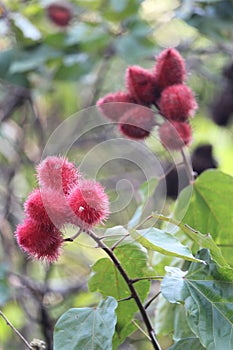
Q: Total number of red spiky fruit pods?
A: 11